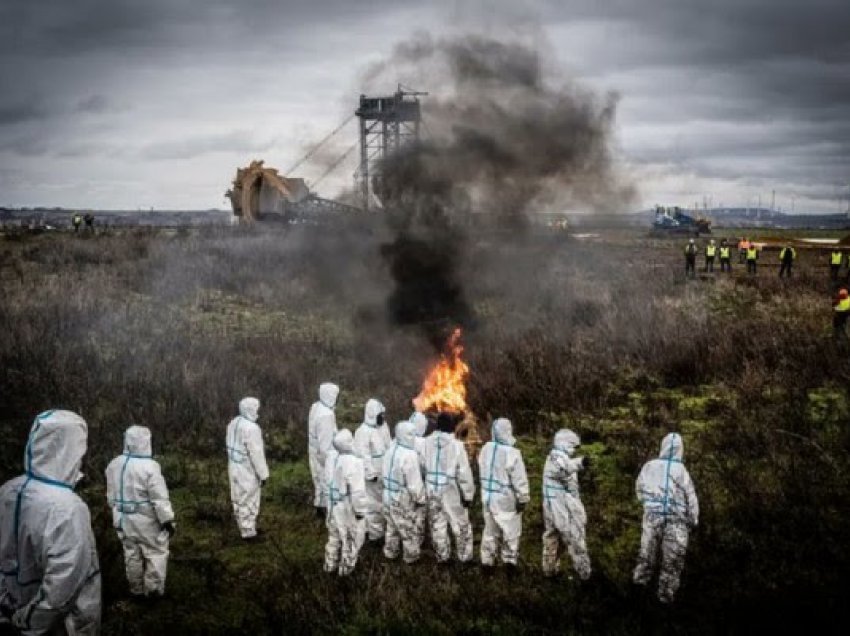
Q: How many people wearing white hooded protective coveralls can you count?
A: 12